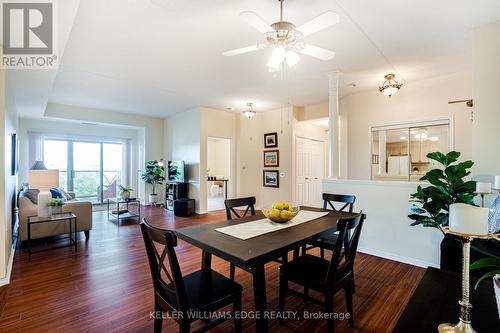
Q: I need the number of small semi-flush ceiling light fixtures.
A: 2